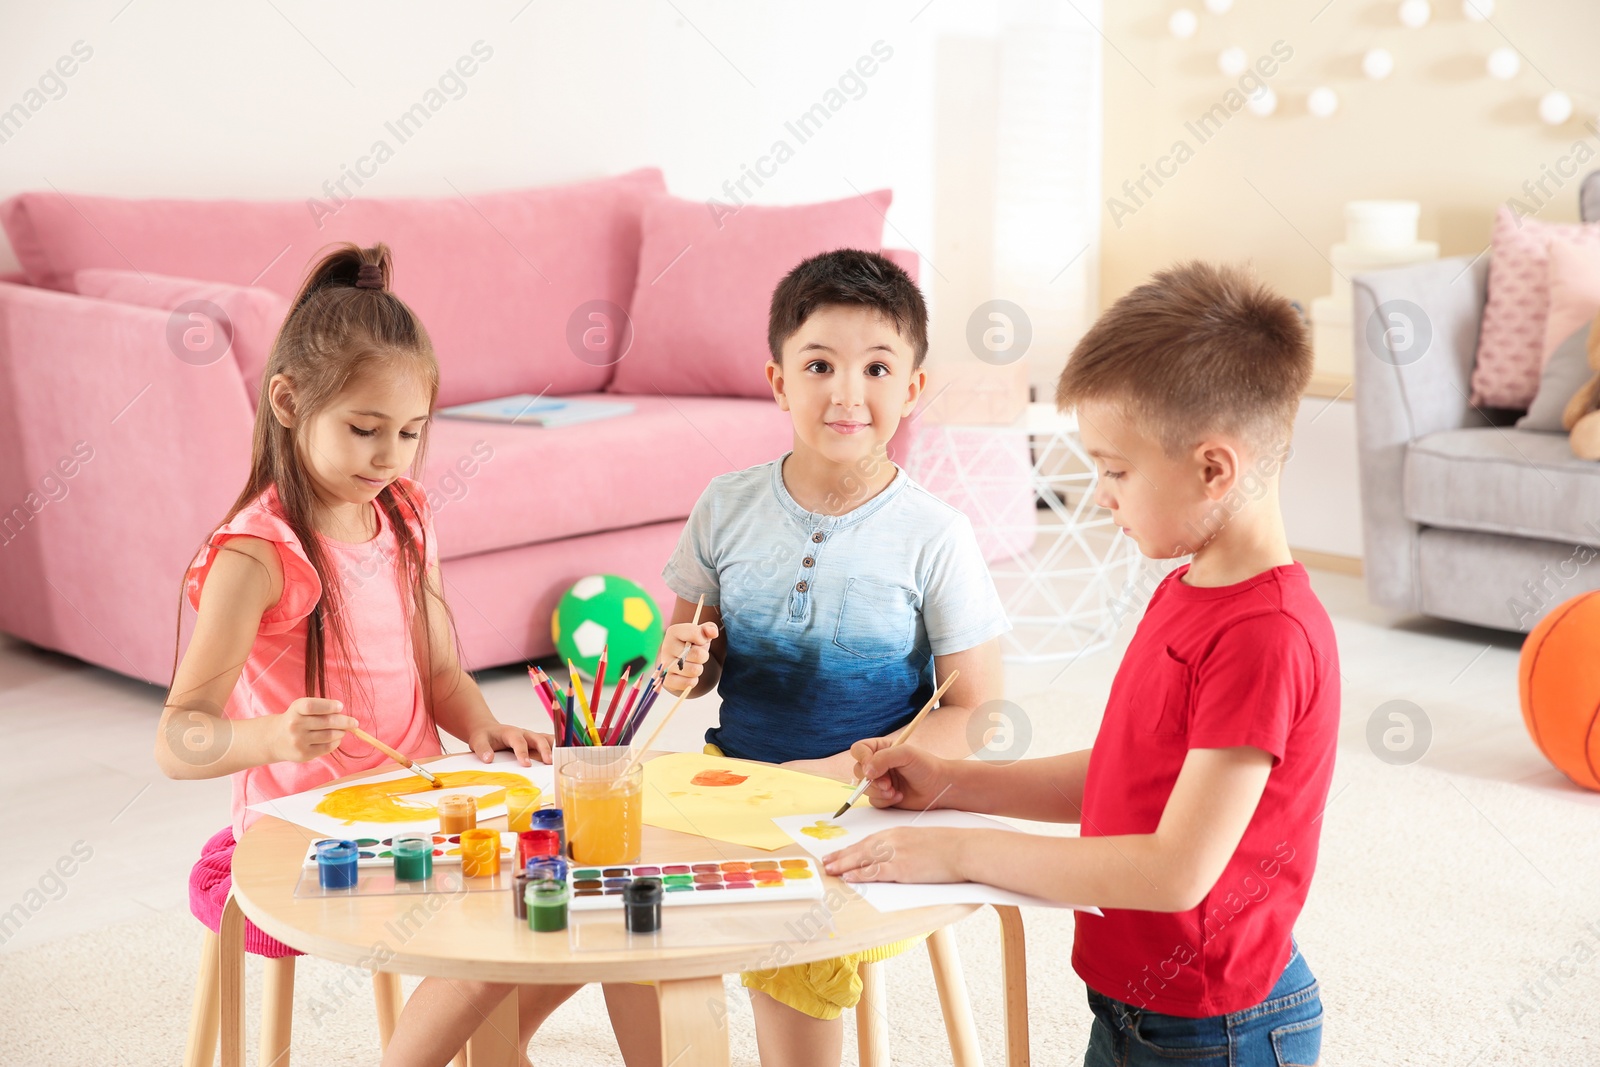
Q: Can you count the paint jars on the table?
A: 11